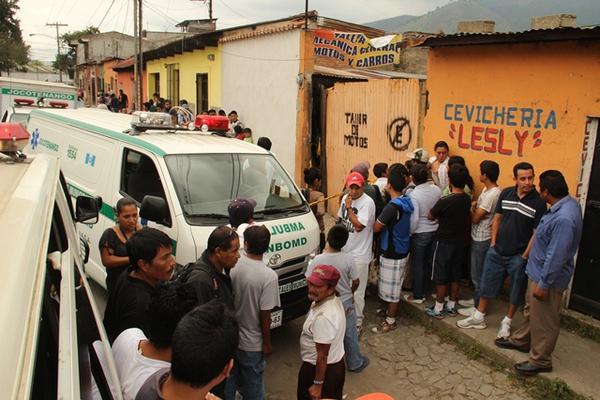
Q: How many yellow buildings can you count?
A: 1